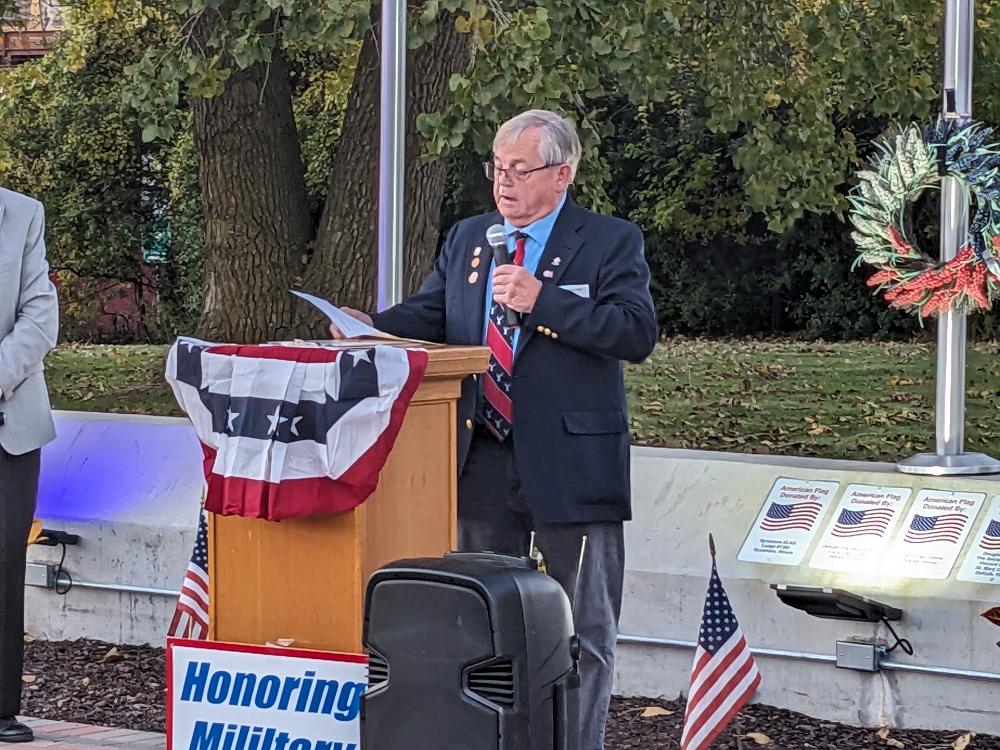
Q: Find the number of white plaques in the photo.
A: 4